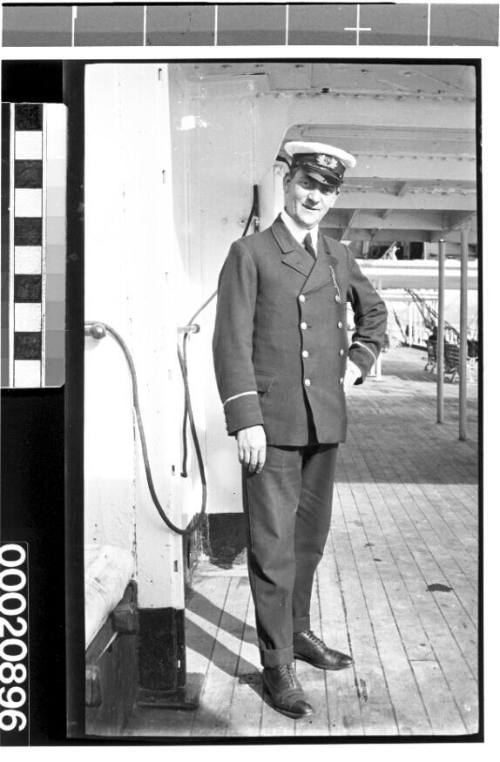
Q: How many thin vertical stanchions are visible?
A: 2